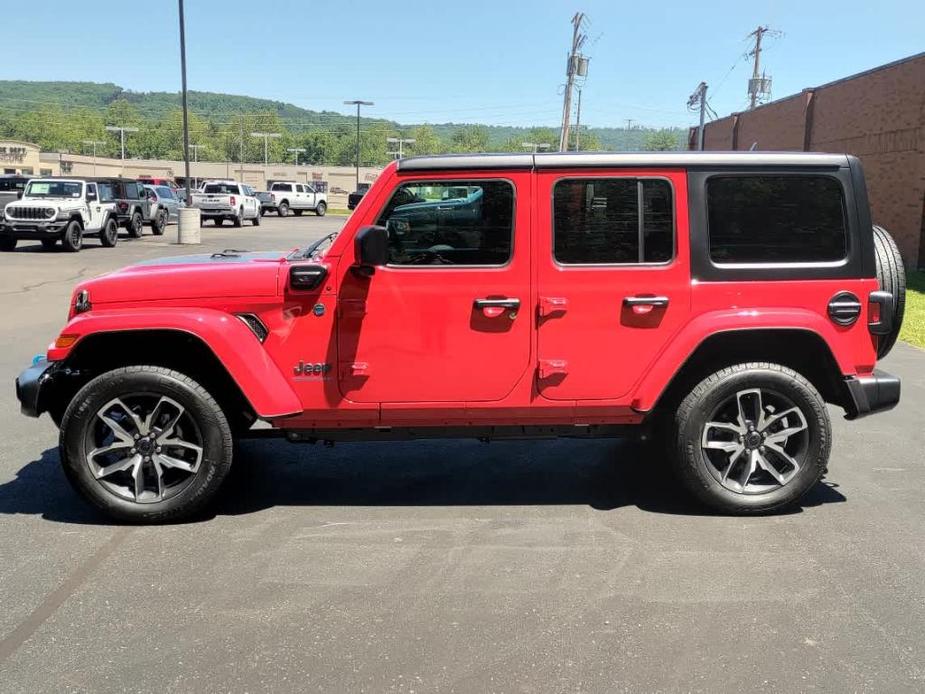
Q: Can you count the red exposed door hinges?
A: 4